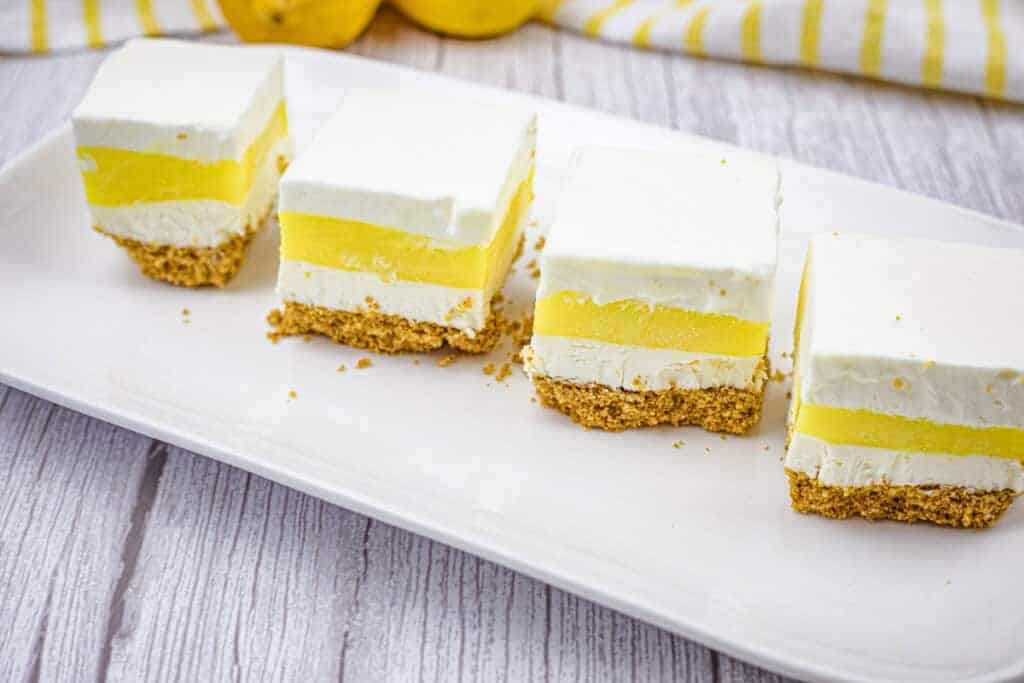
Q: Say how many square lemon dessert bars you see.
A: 4